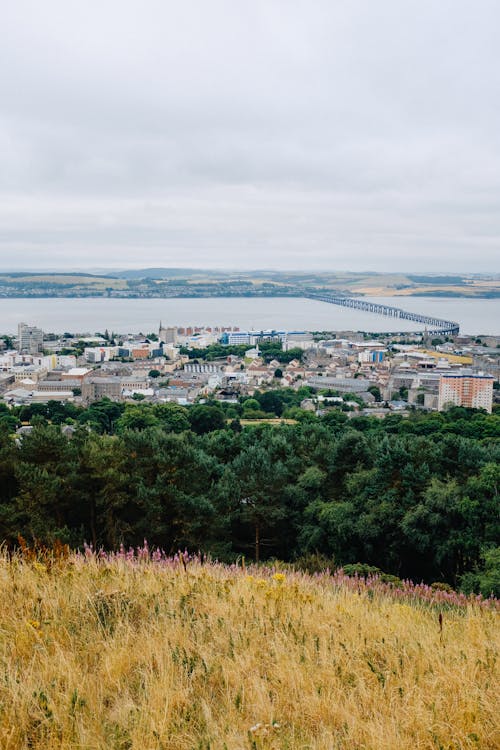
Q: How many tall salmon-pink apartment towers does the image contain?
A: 1